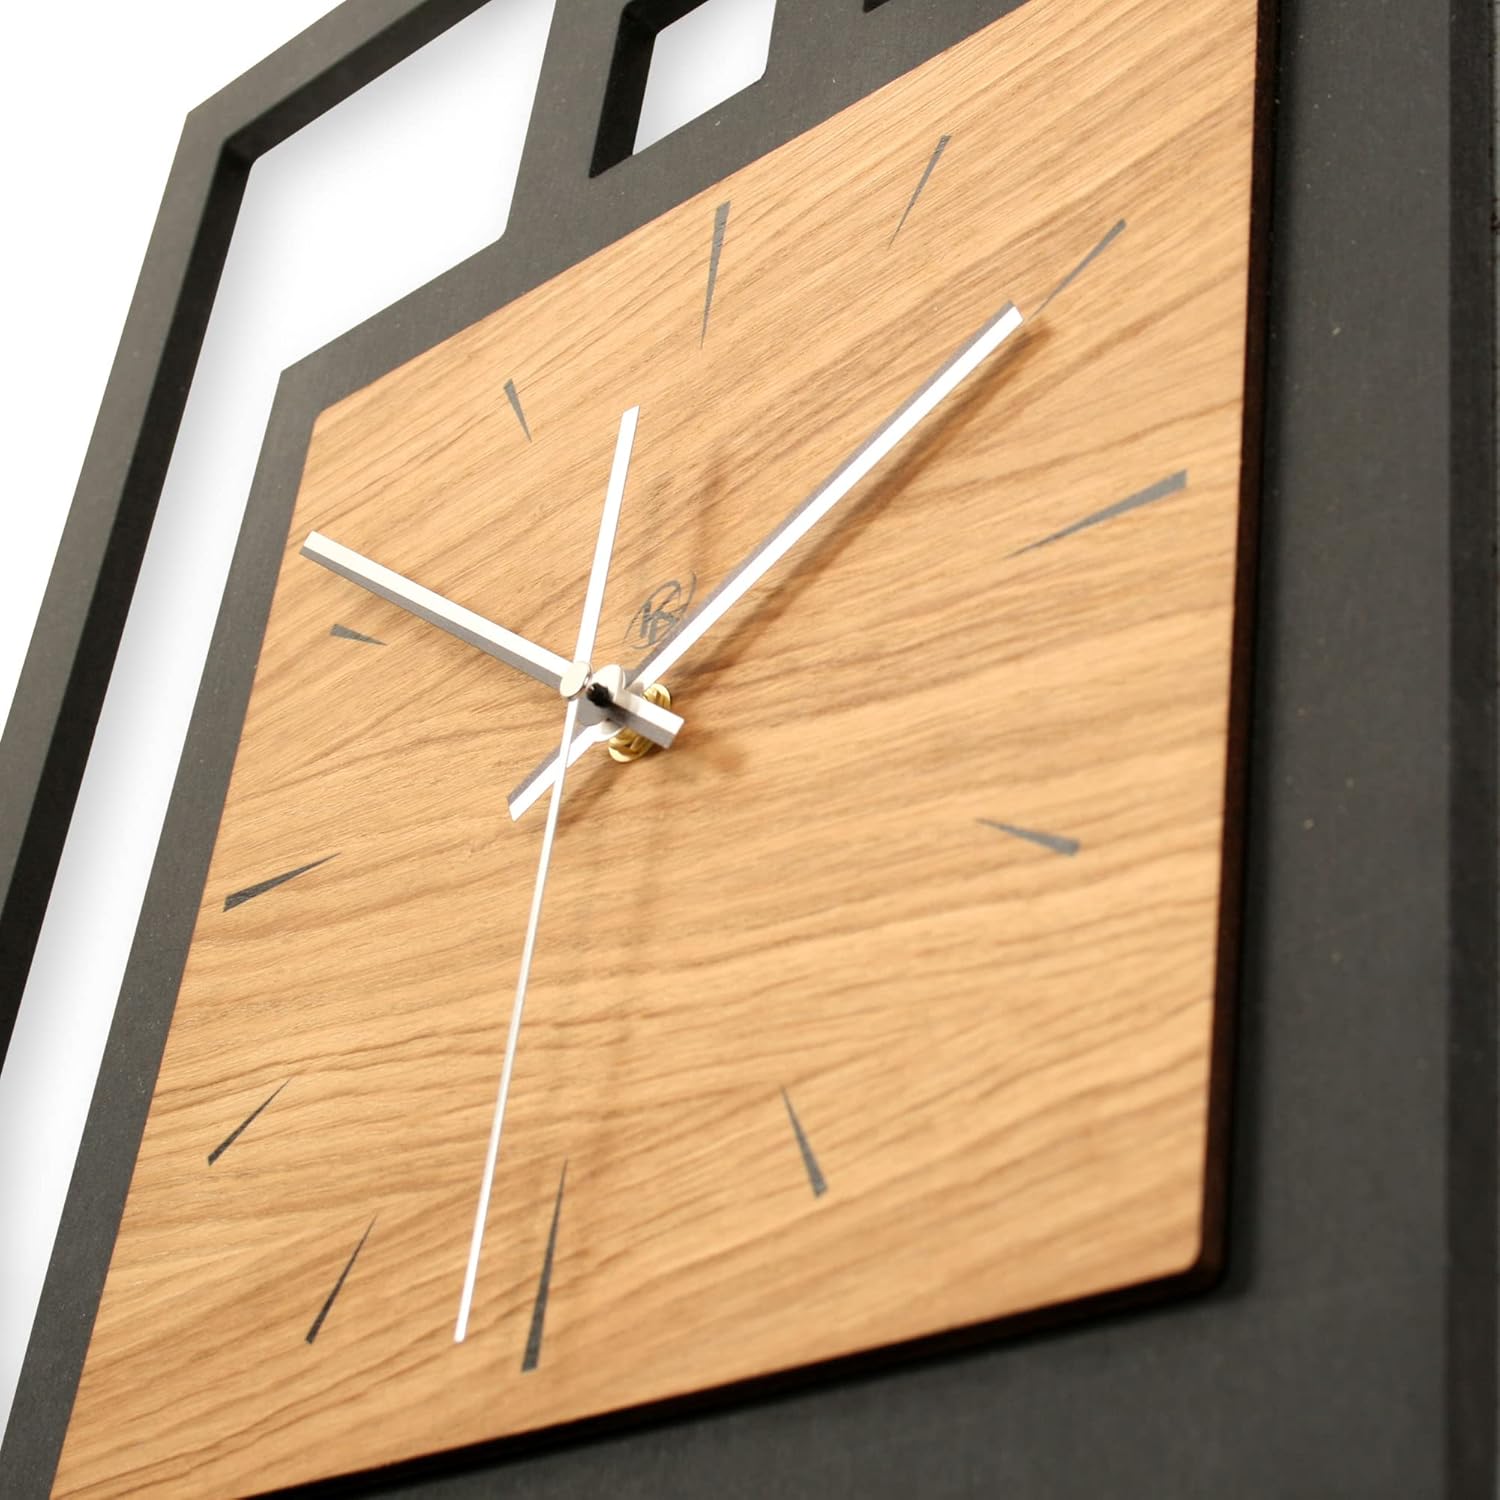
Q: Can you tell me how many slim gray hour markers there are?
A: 12